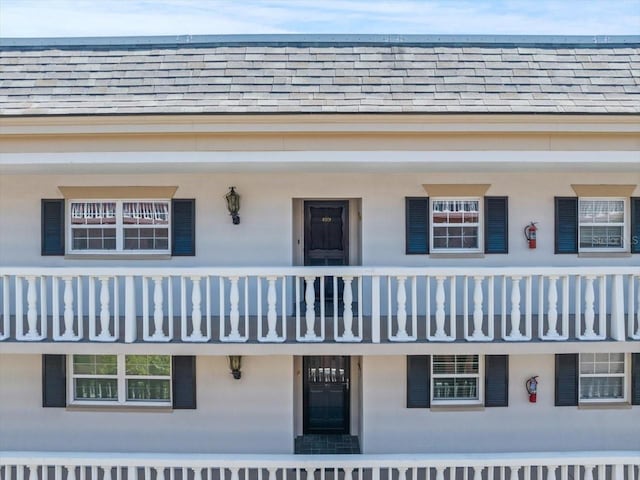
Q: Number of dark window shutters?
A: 12